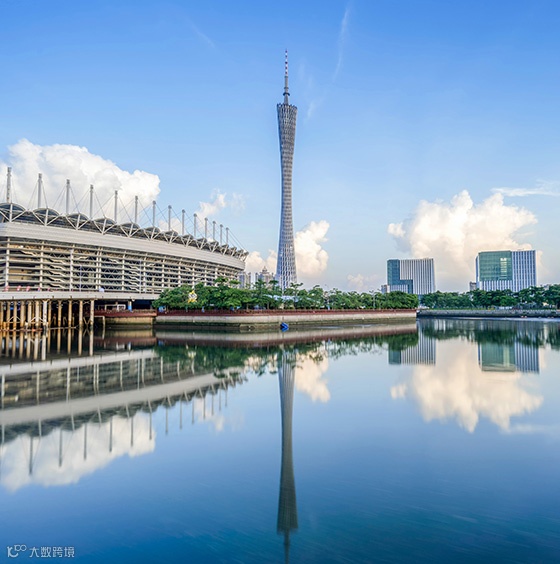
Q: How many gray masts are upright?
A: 14